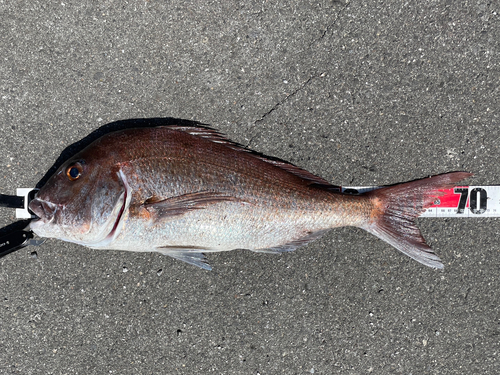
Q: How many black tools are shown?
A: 1